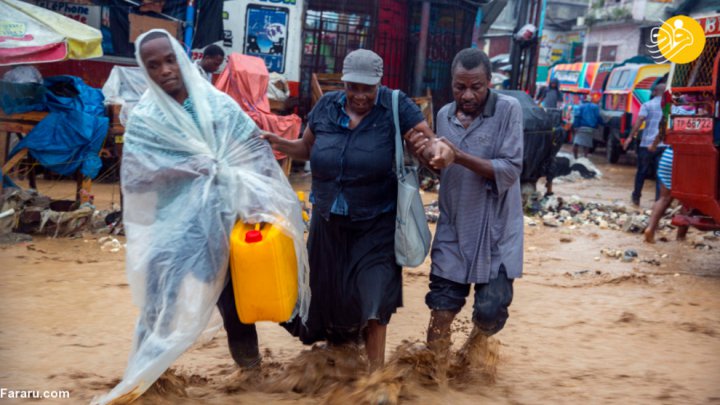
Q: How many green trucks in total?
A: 0